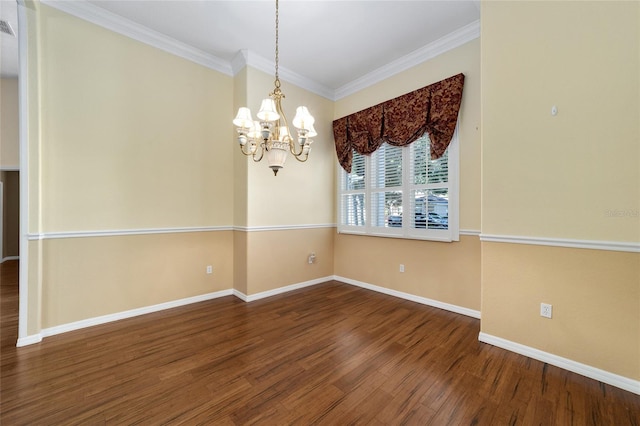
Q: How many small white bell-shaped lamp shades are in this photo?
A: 6